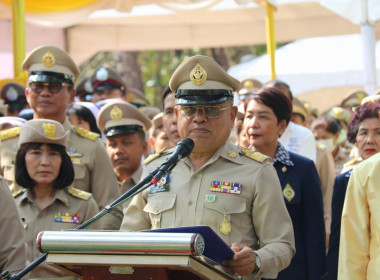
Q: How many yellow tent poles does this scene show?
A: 2